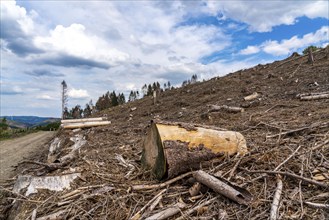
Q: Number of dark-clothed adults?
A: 0